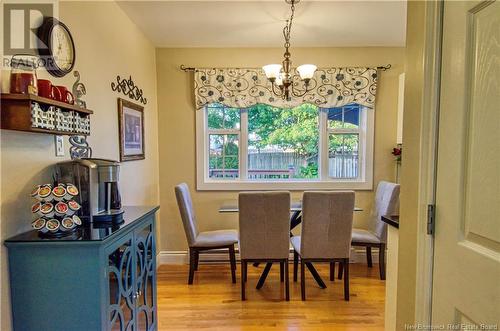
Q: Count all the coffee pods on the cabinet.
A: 12